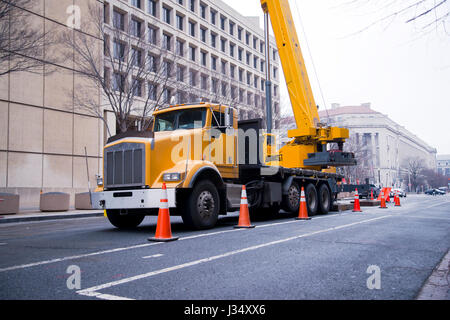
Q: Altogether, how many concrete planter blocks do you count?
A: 3